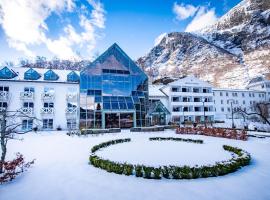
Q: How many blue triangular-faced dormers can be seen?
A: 4